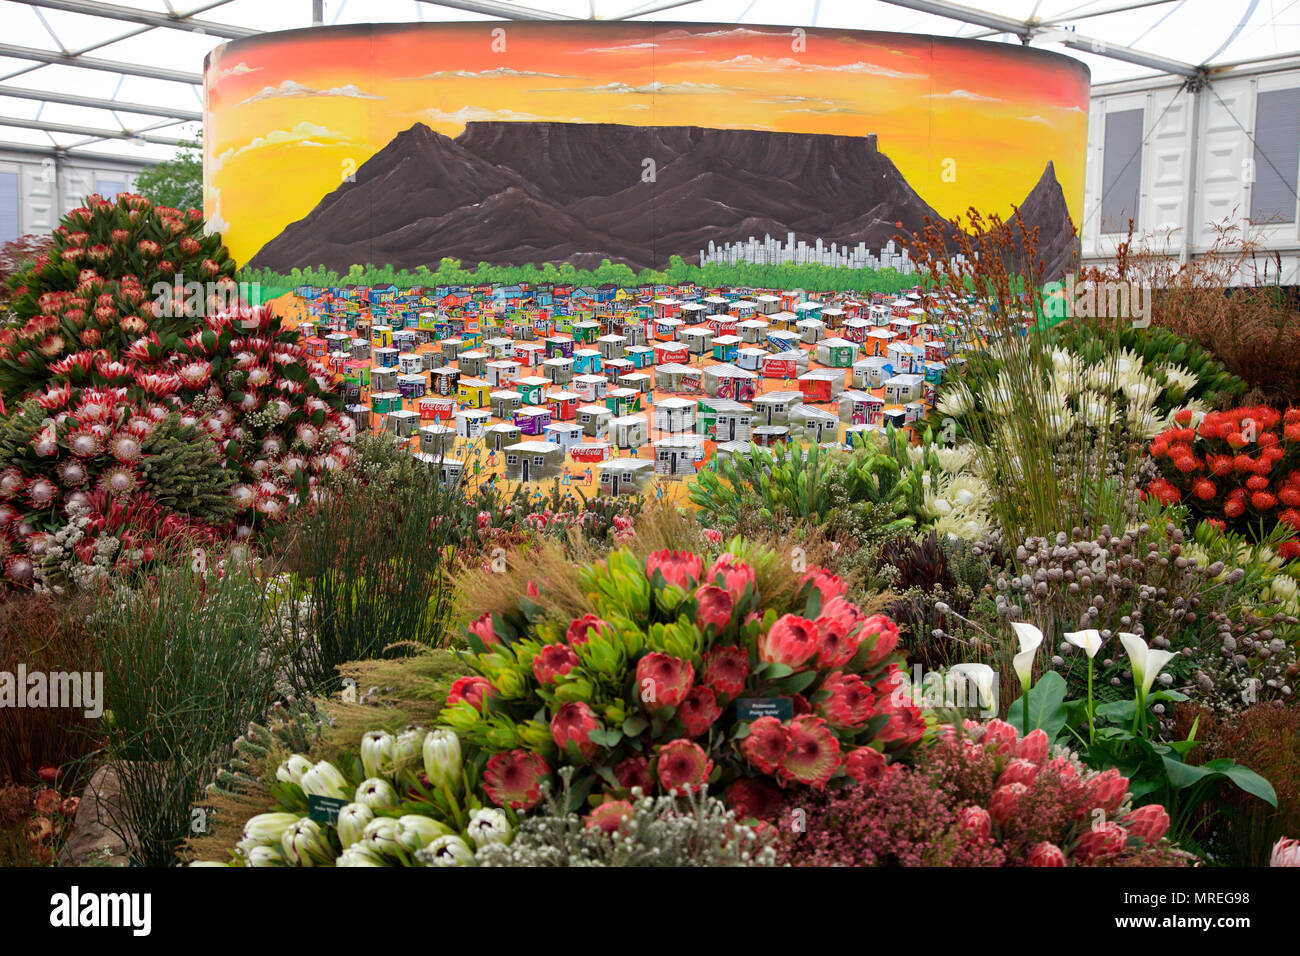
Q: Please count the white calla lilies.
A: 5